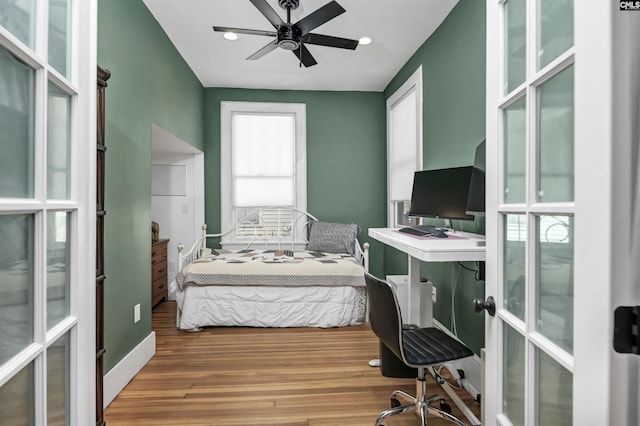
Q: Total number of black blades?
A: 6